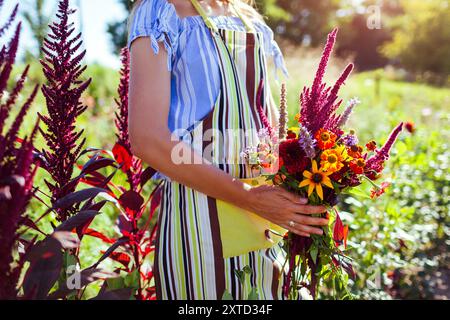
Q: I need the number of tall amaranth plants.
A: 3